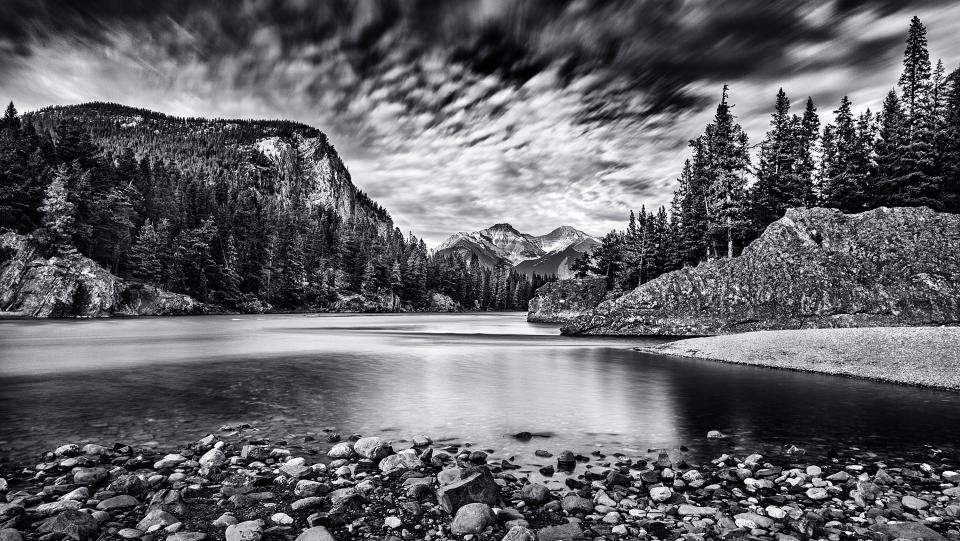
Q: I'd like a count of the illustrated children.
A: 0